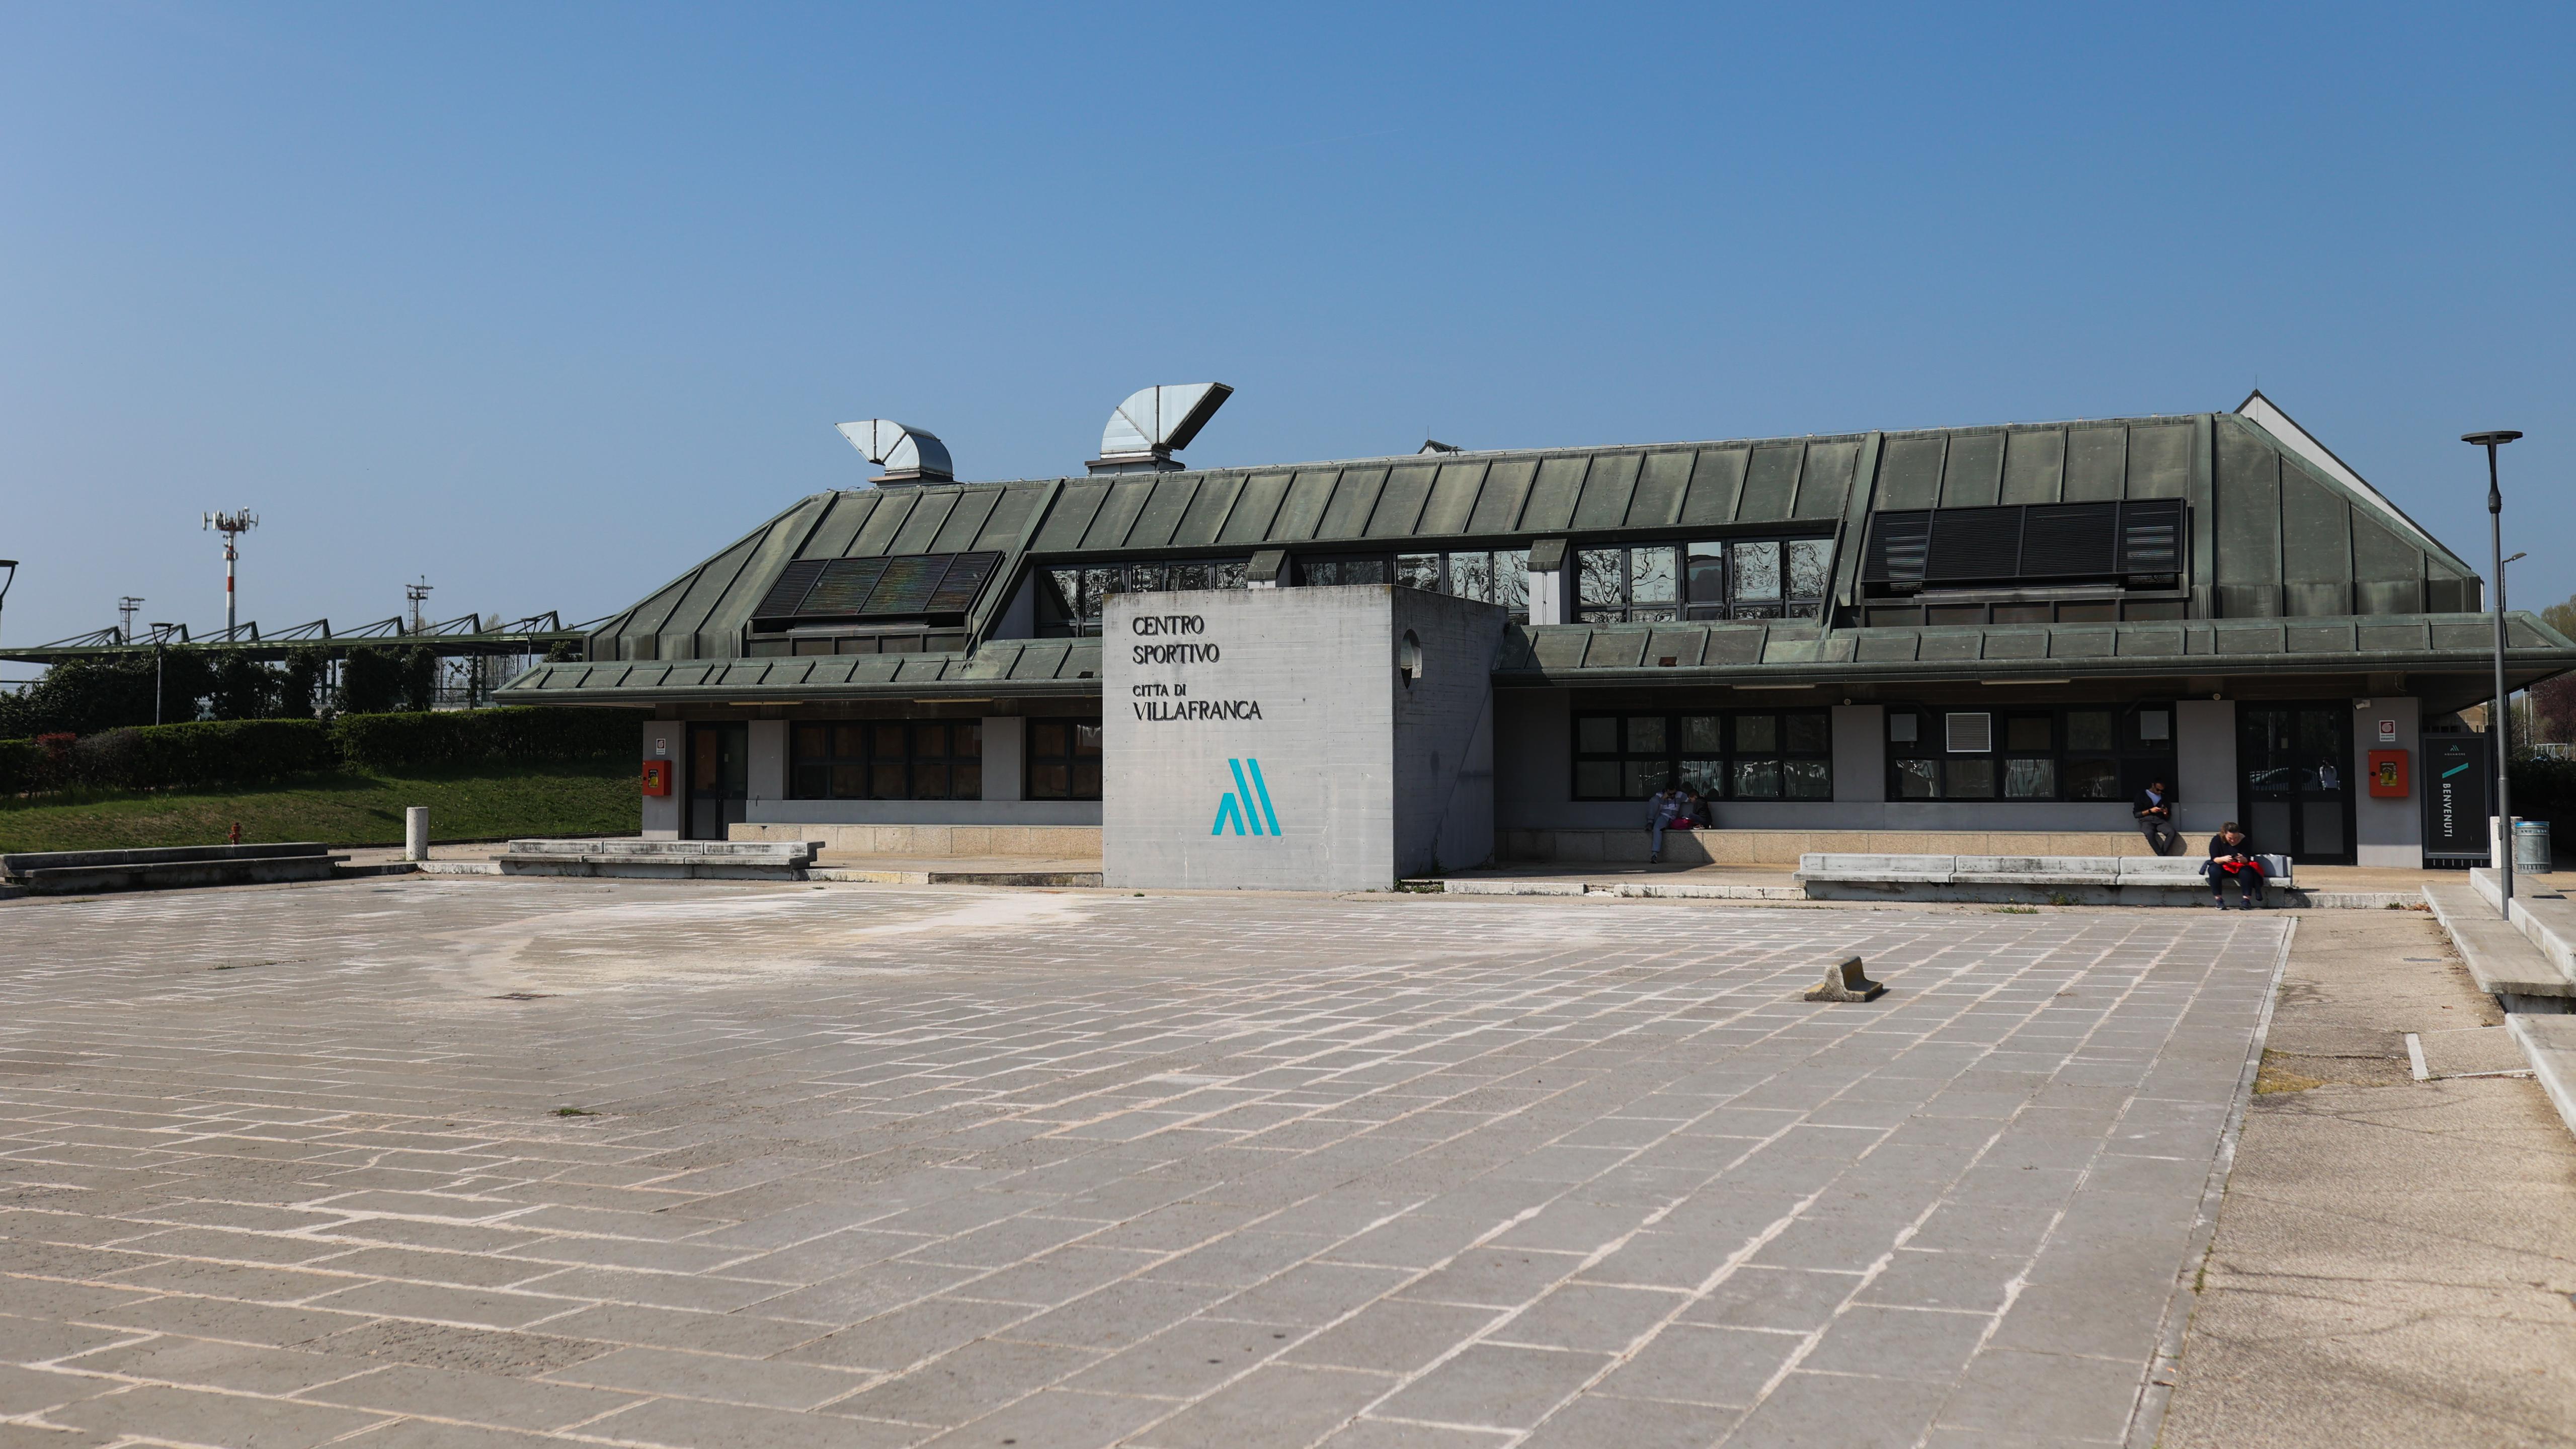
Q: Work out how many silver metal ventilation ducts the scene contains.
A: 2